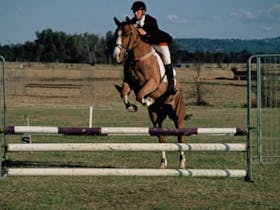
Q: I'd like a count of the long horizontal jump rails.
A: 3